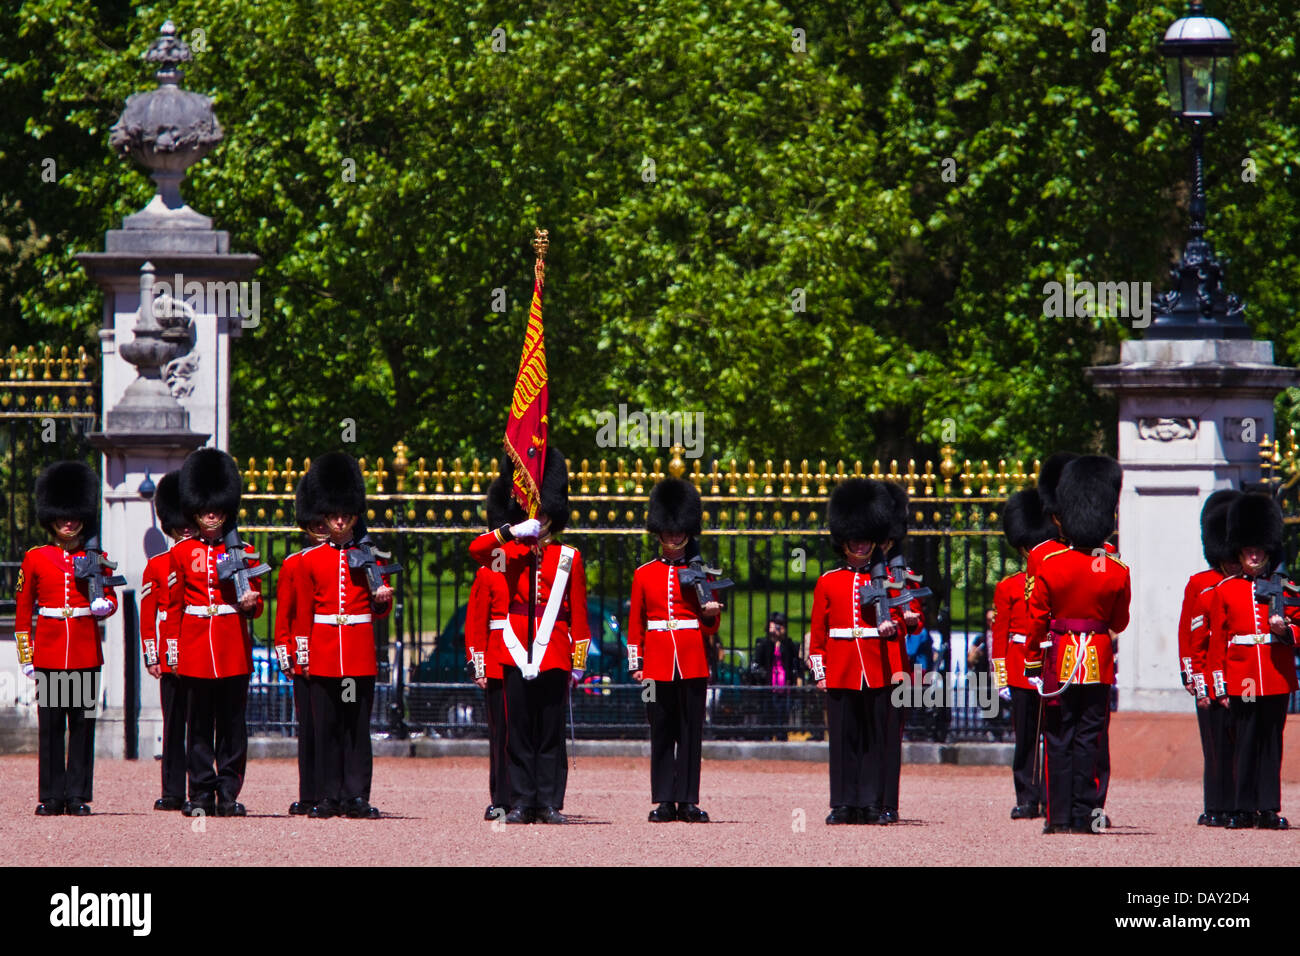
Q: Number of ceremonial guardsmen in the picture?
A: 15